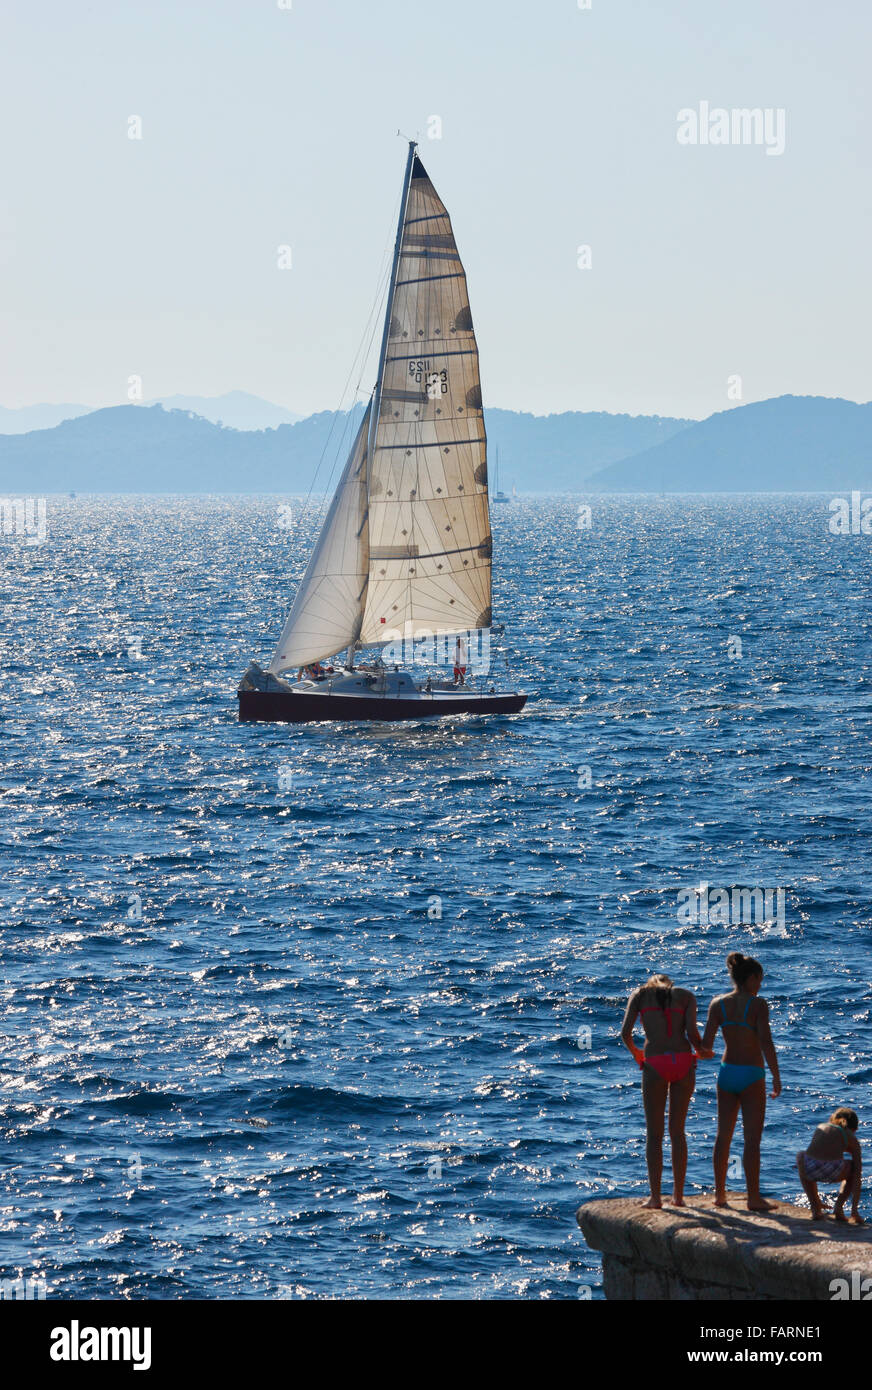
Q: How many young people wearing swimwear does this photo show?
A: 3